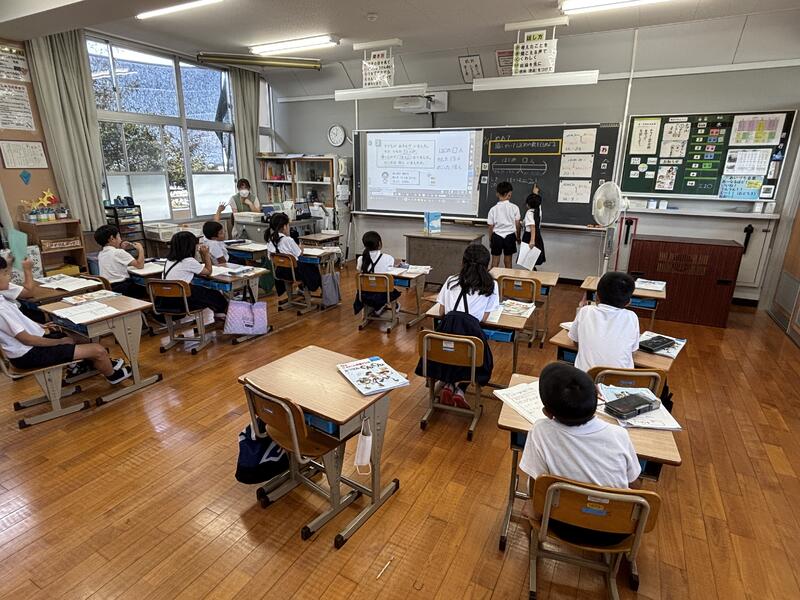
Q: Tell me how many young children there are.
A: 12